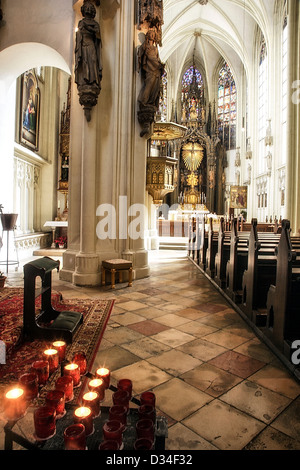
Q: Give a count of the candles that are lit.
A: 8